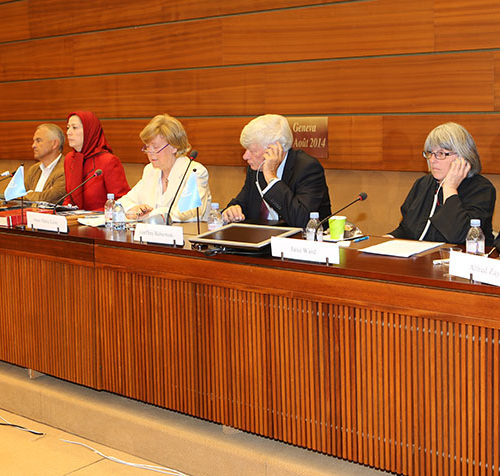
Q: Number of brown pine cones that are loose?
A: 0